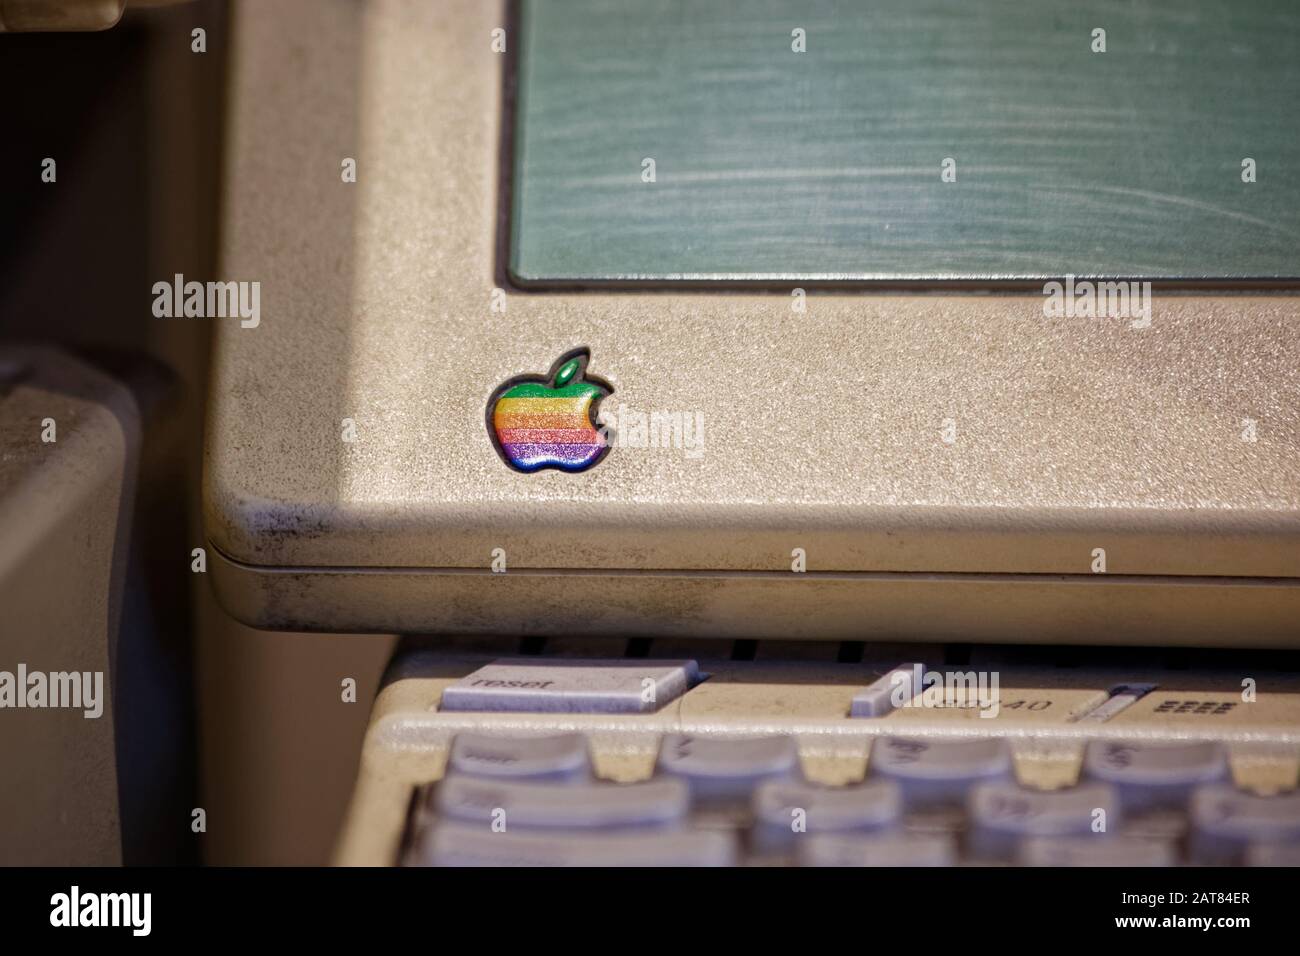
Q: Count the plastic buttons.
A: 15